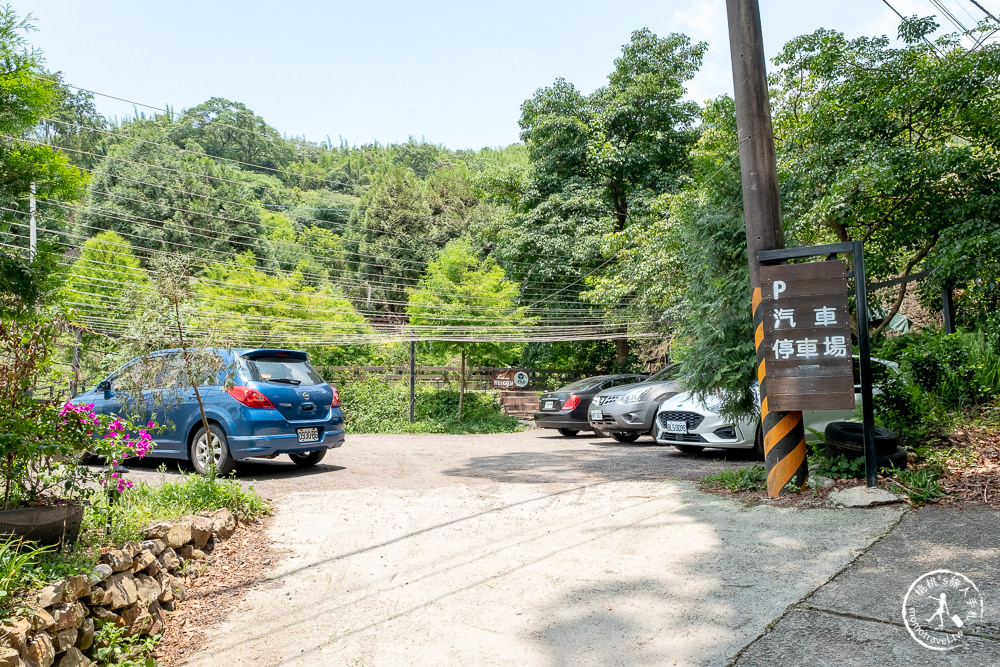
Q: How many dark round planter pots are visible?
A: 1